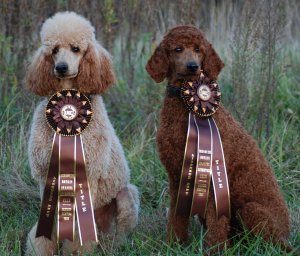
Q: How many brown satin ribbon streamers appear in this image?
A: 6